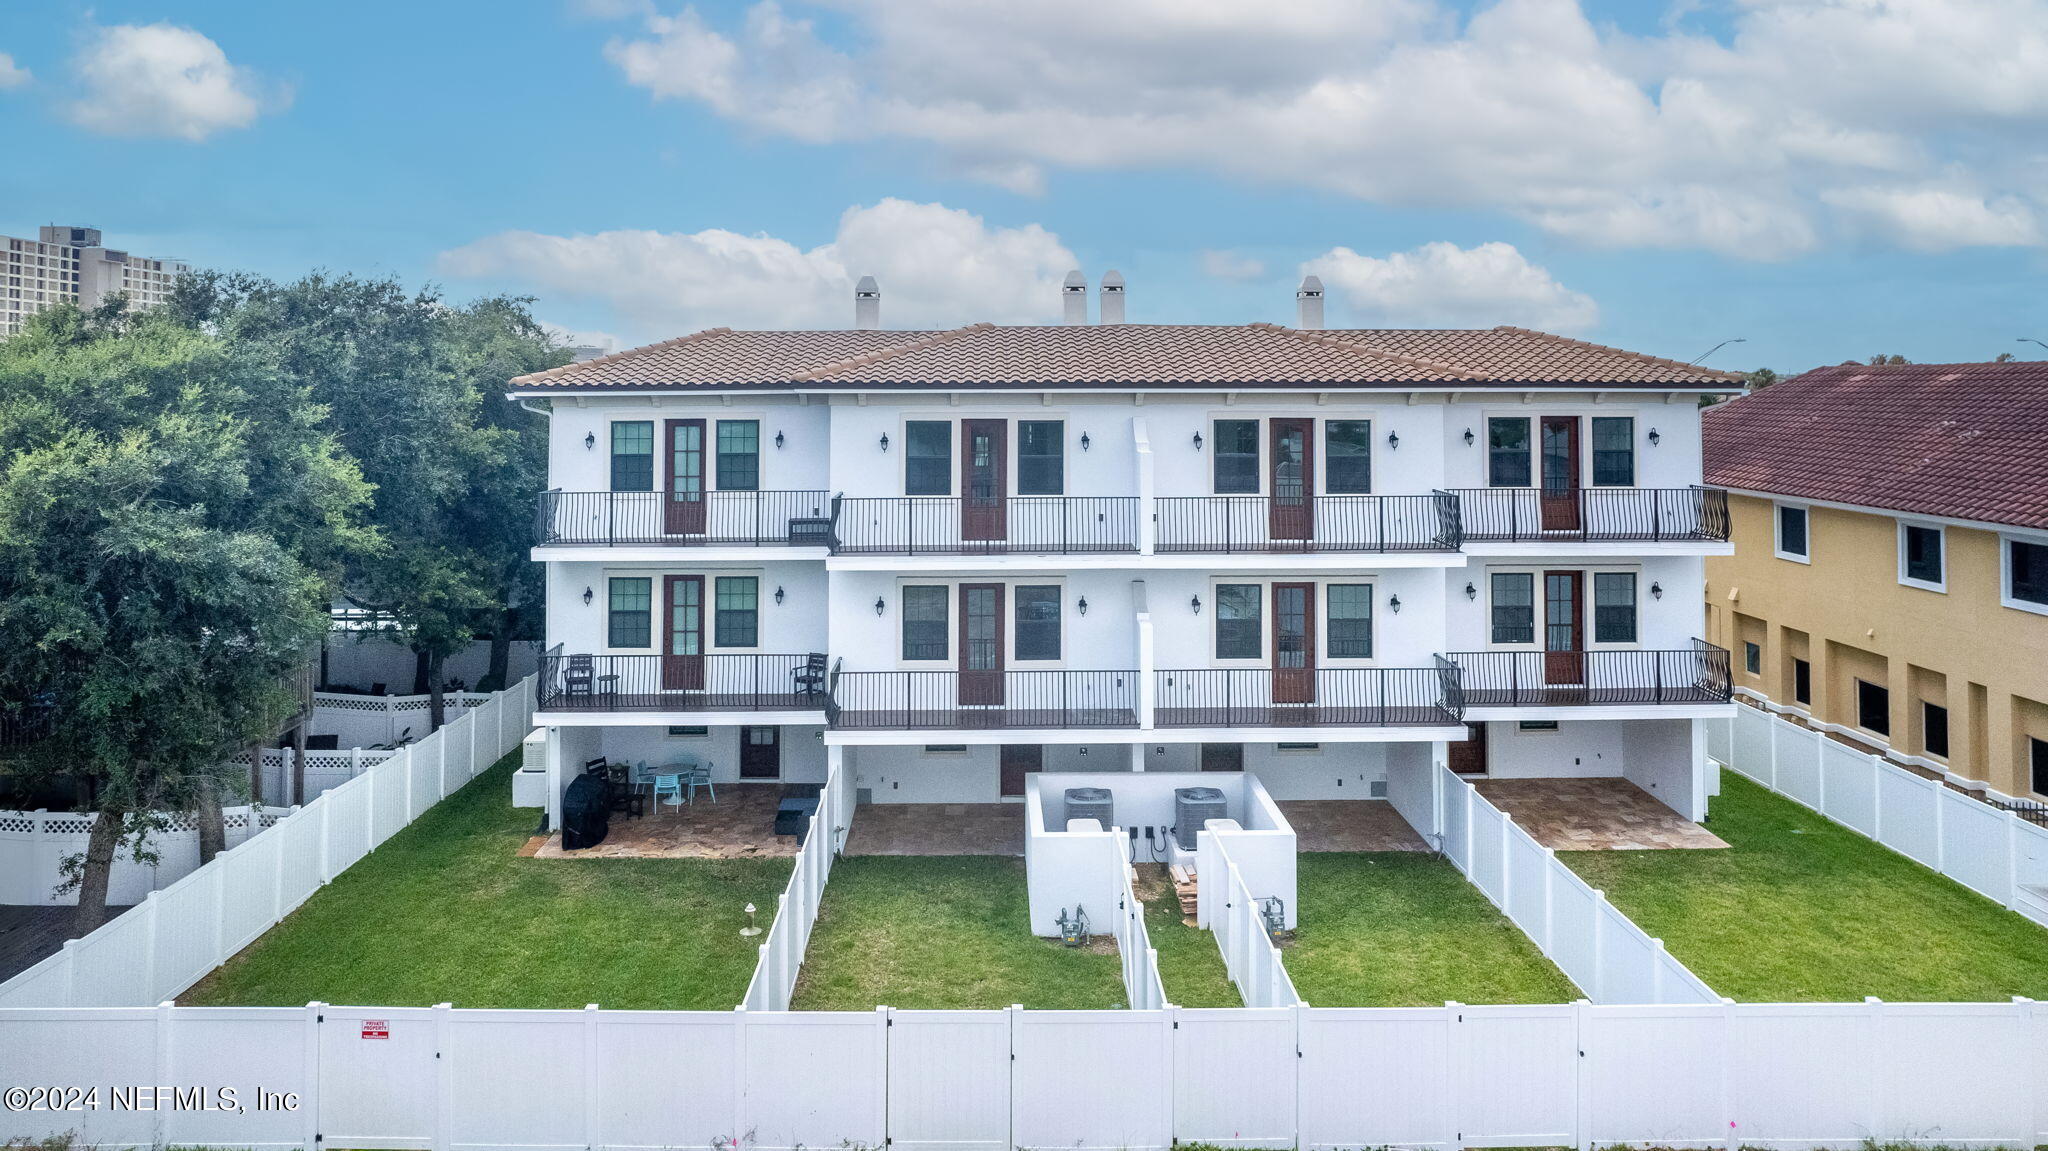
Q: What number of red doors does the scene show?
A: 12